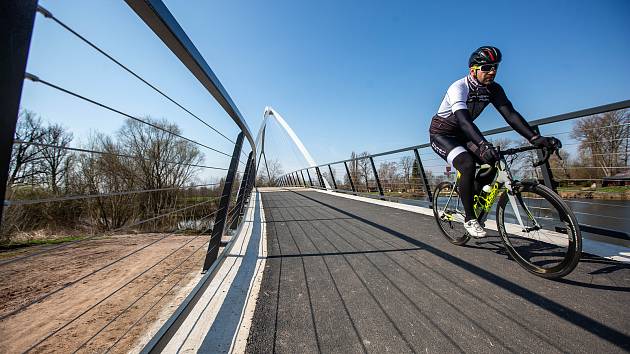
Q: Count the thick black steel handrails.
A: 2